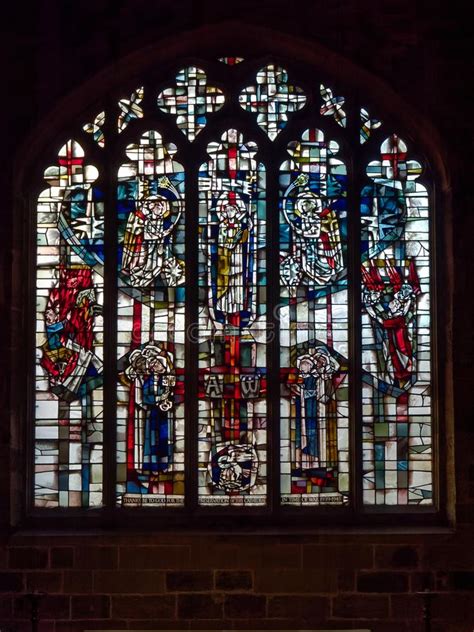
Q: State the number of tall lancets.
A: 5